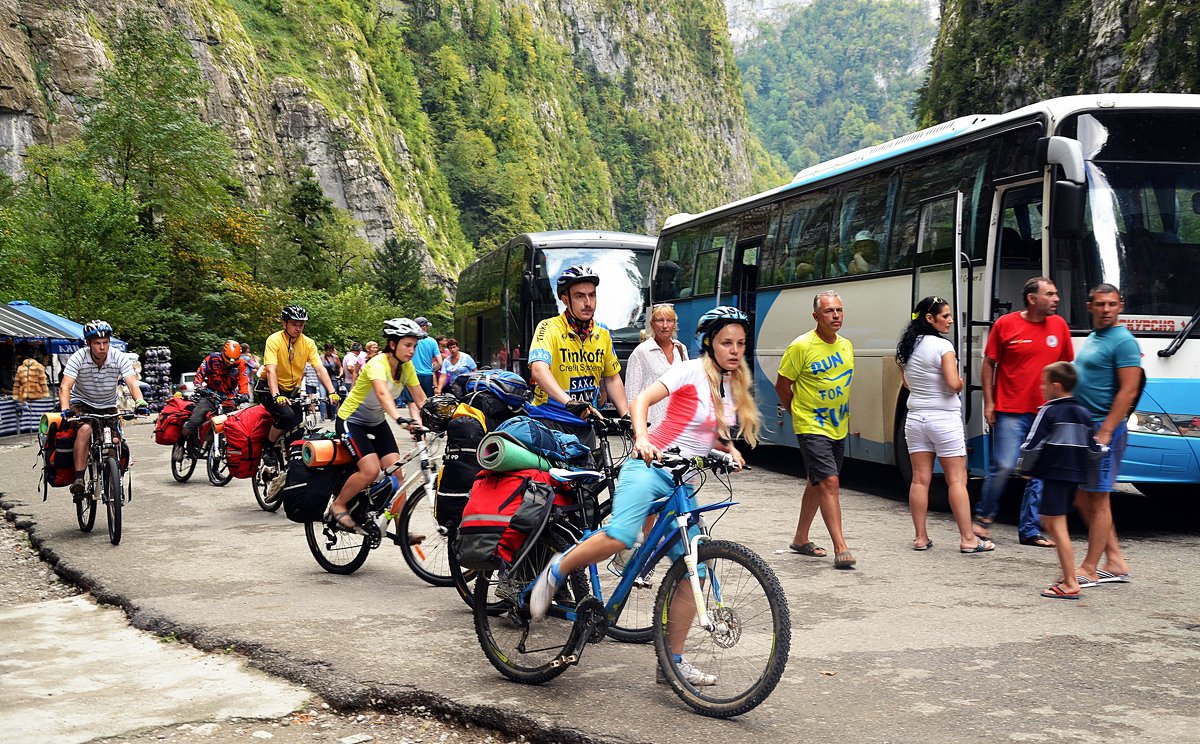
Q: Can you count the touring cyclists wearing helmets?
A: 6